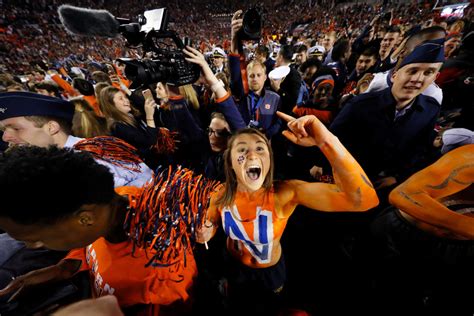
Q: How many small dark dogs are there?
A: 0